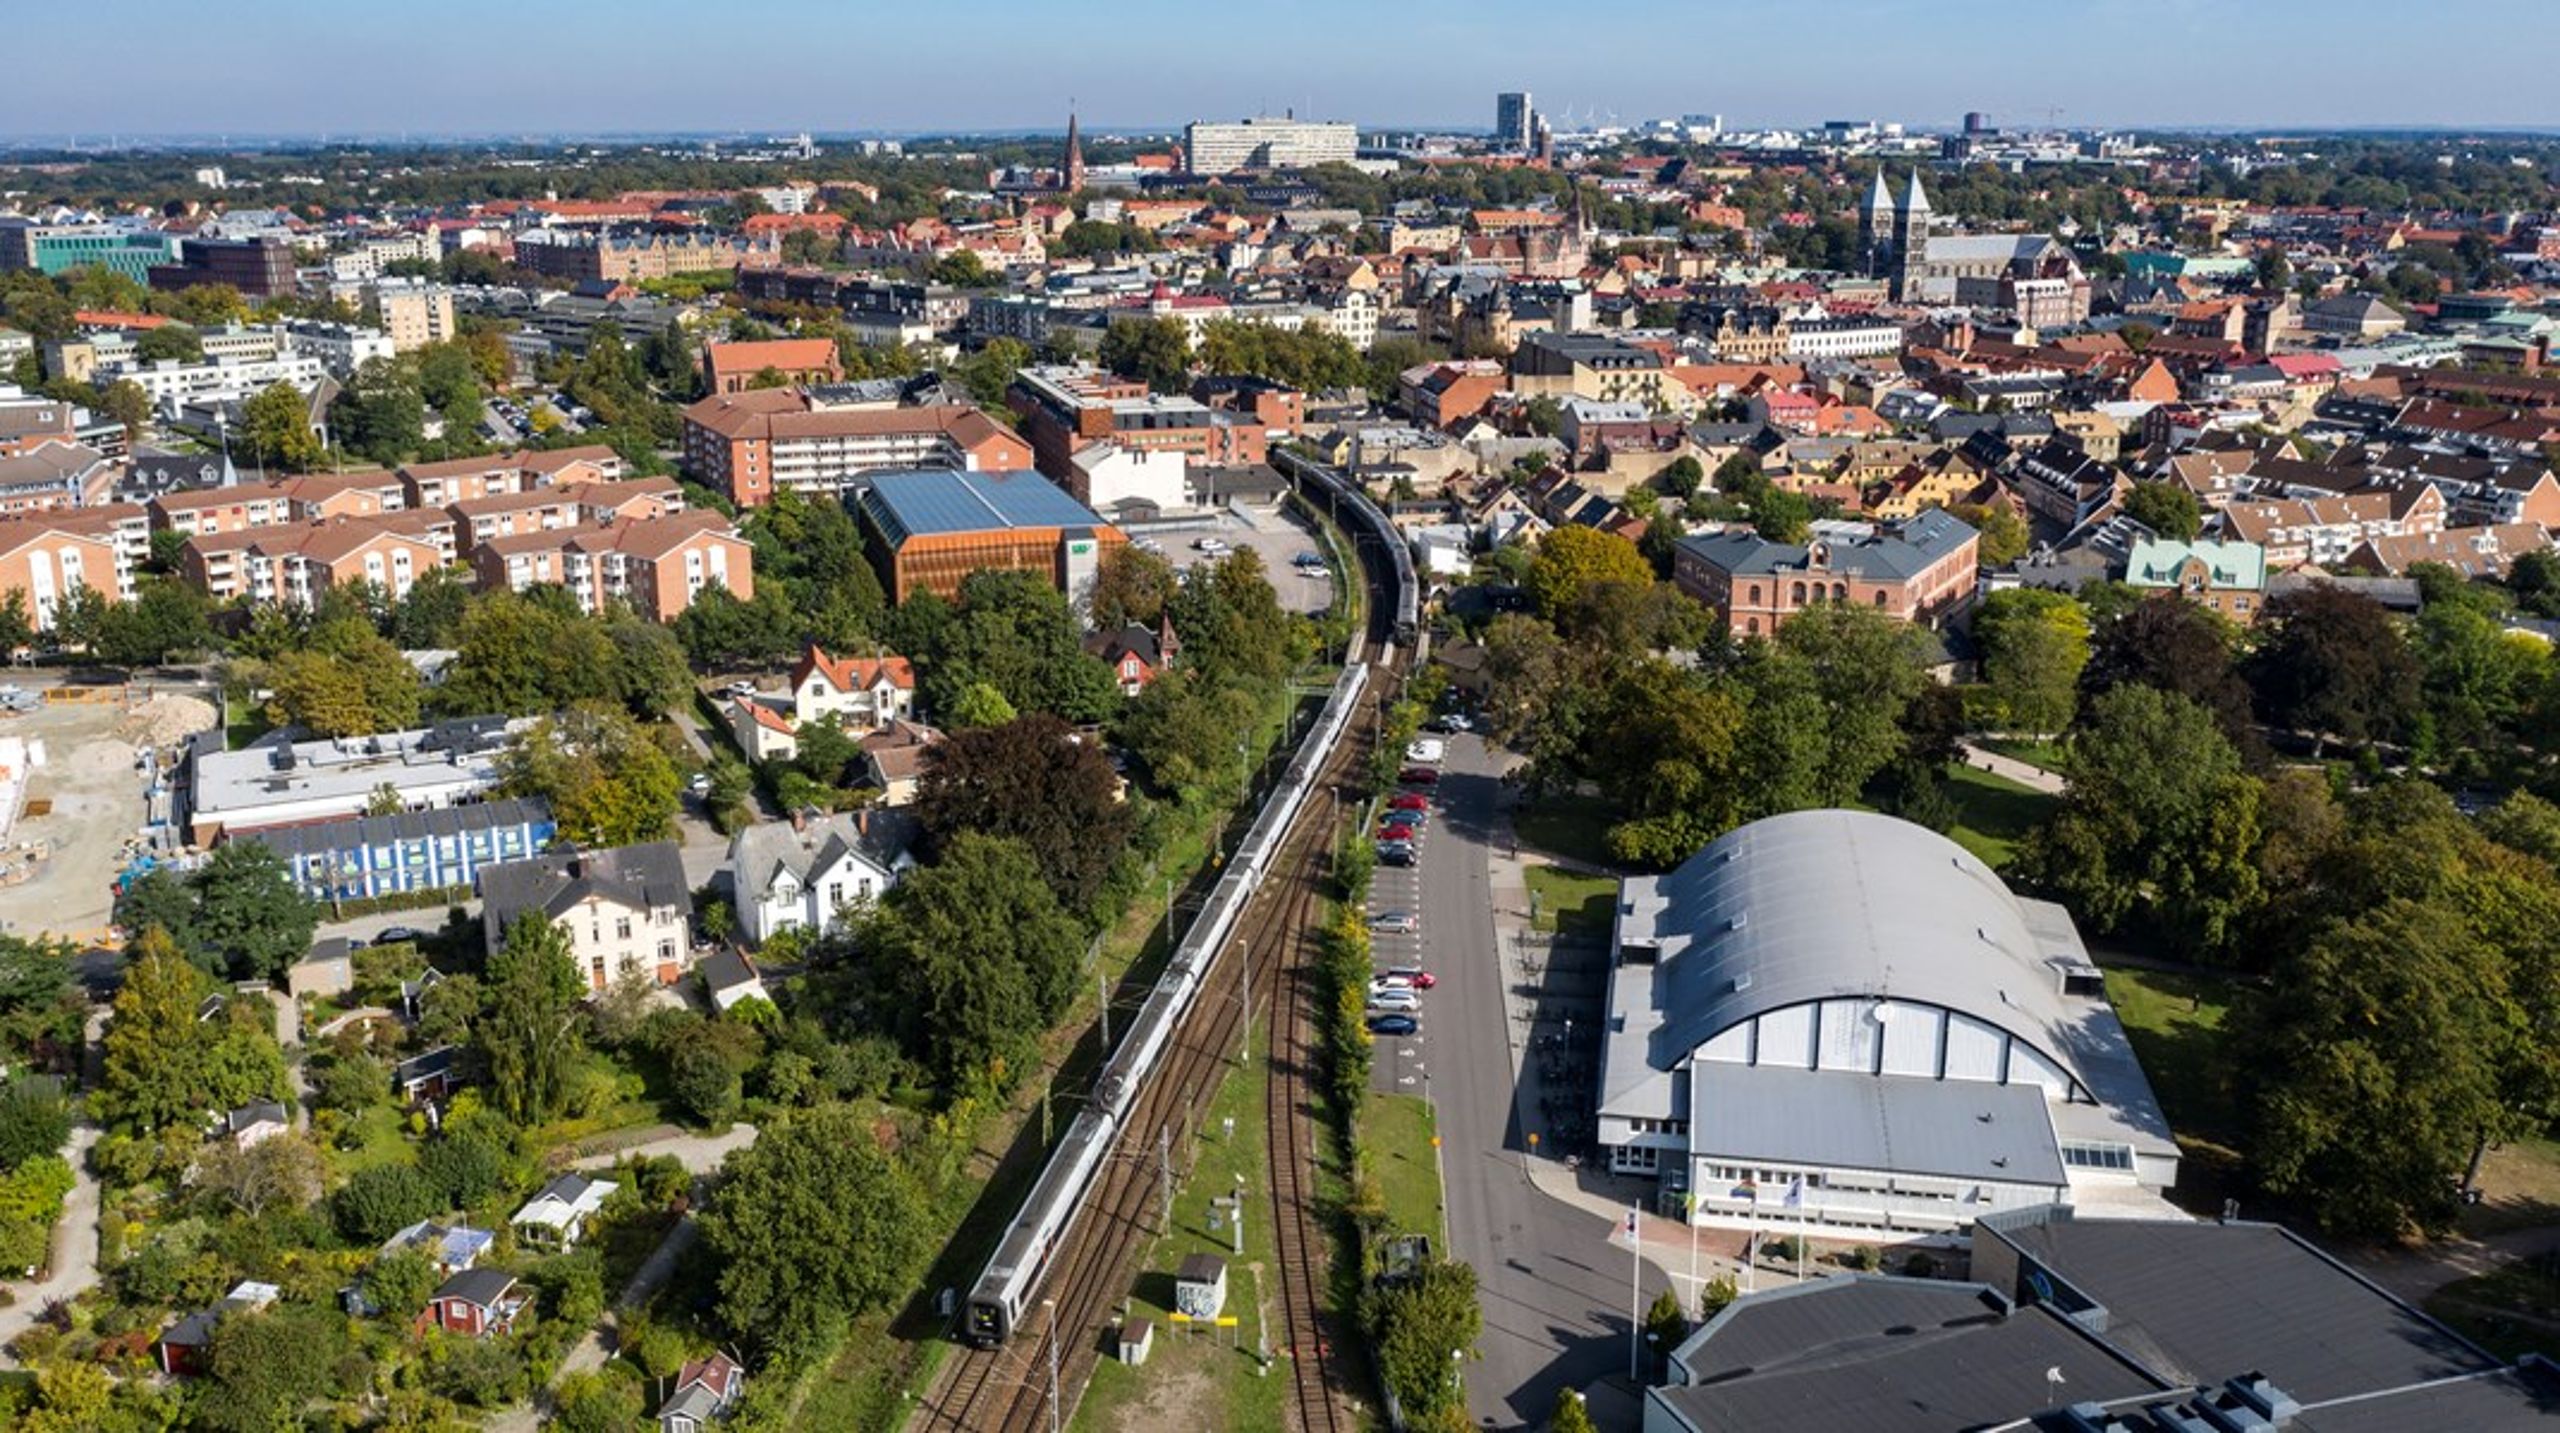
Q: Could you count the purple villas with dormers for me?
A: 0